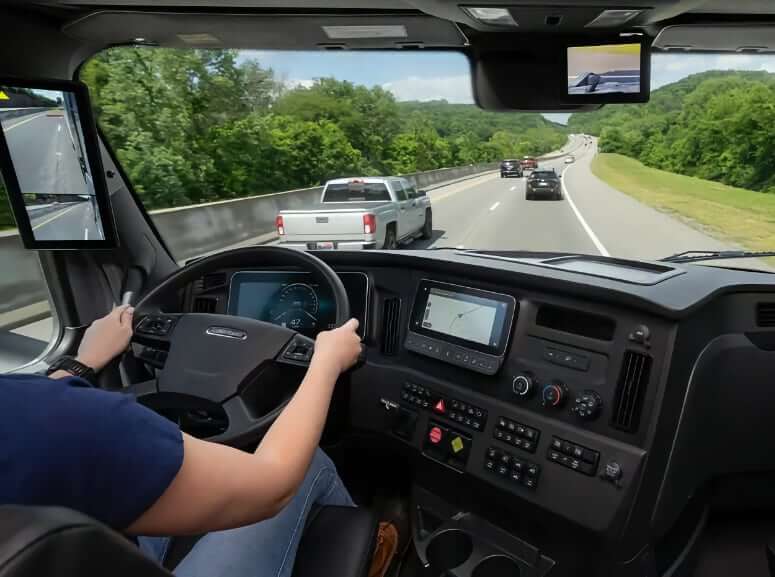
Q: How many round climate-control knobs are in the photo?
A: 3